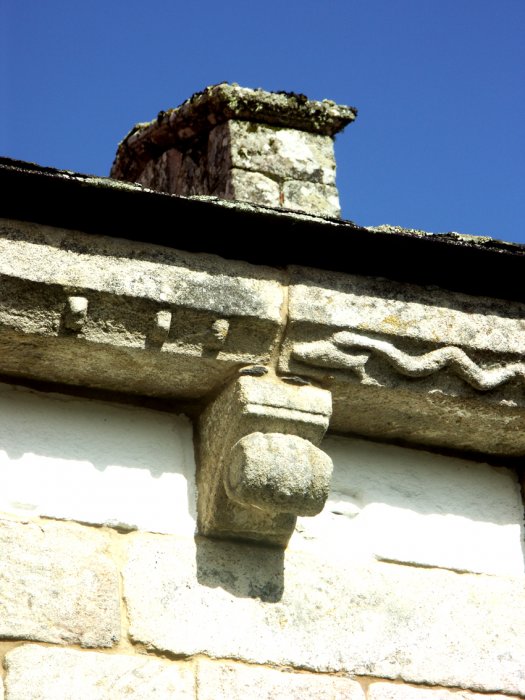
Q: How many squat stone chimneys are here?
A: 1